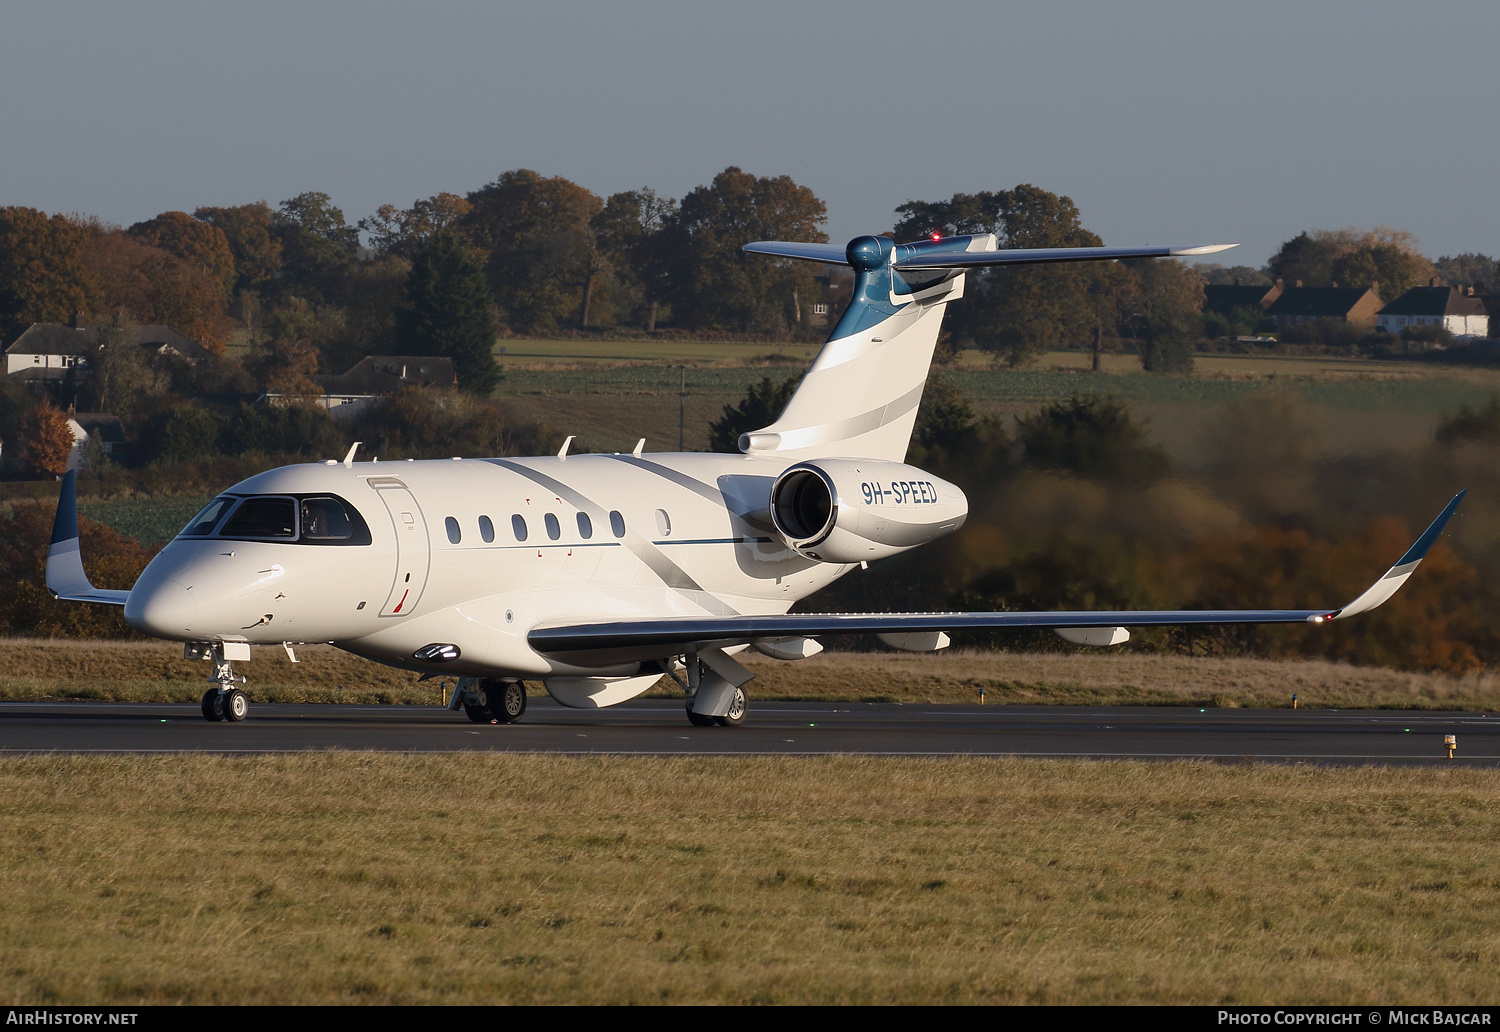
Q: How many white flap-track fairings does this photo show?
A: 3